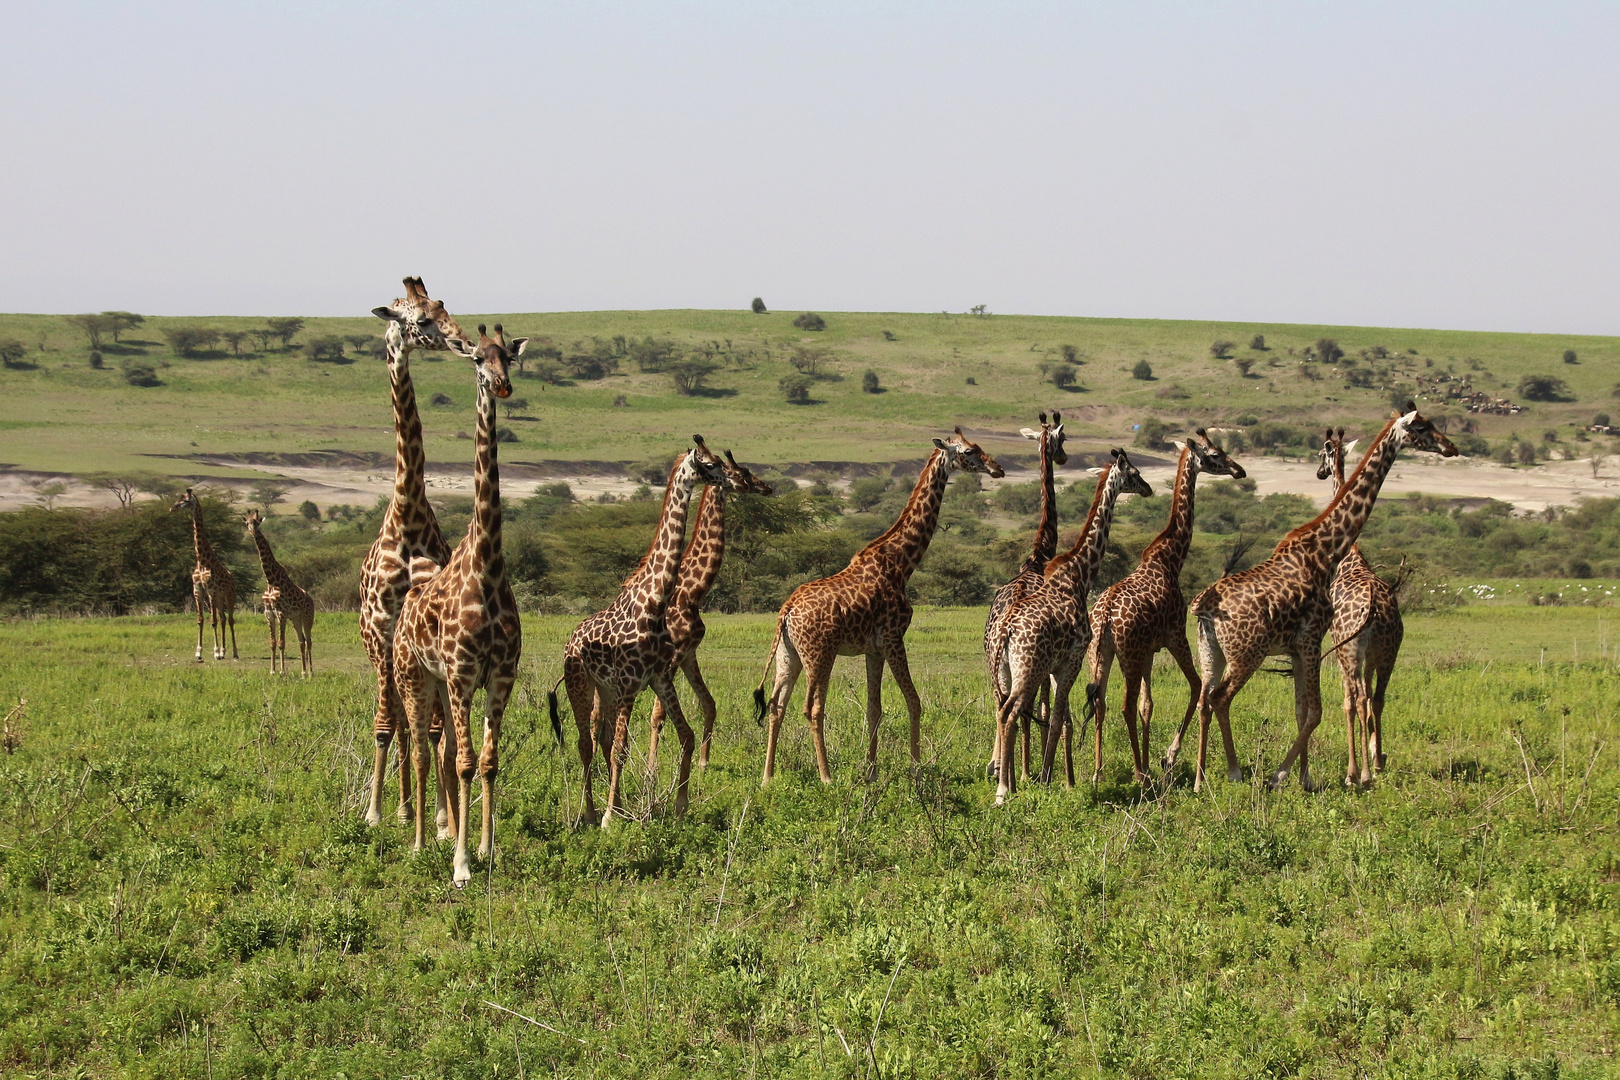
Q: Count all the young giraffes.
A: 2